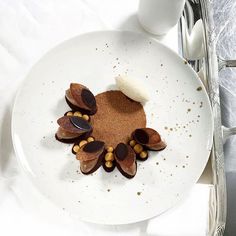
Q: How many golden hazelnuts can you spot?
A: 12